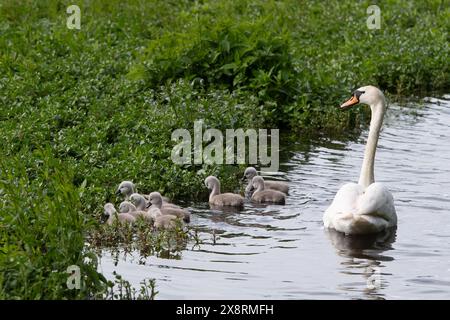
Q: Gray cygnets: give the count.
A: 9